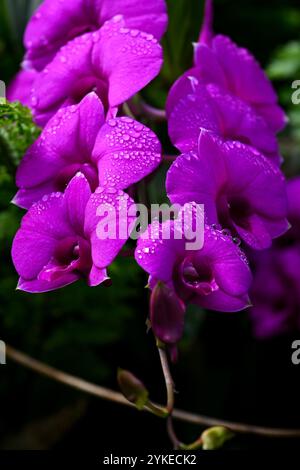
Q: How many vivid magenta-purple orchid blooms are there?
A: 8